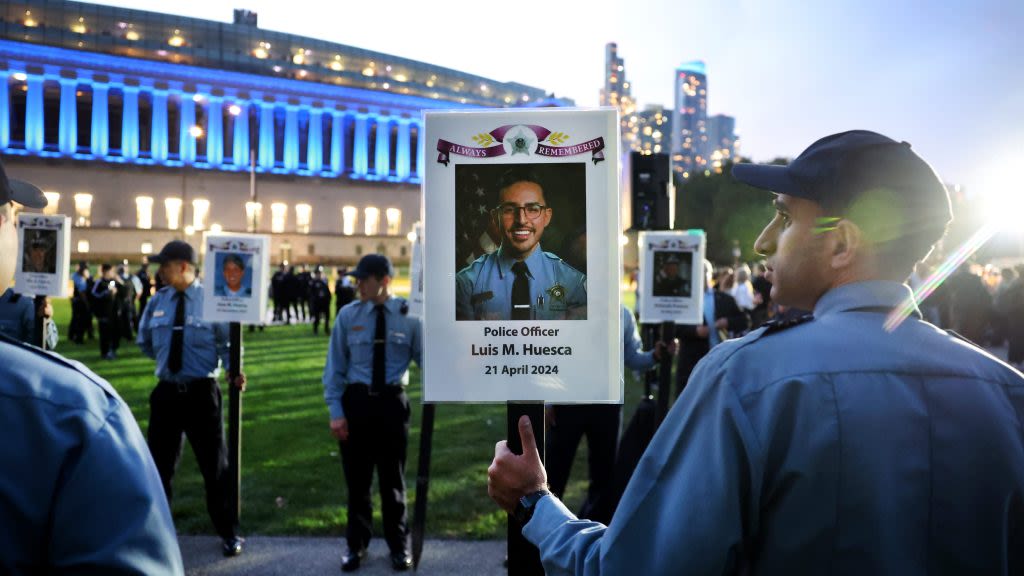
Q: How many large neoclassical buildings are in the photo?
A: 1